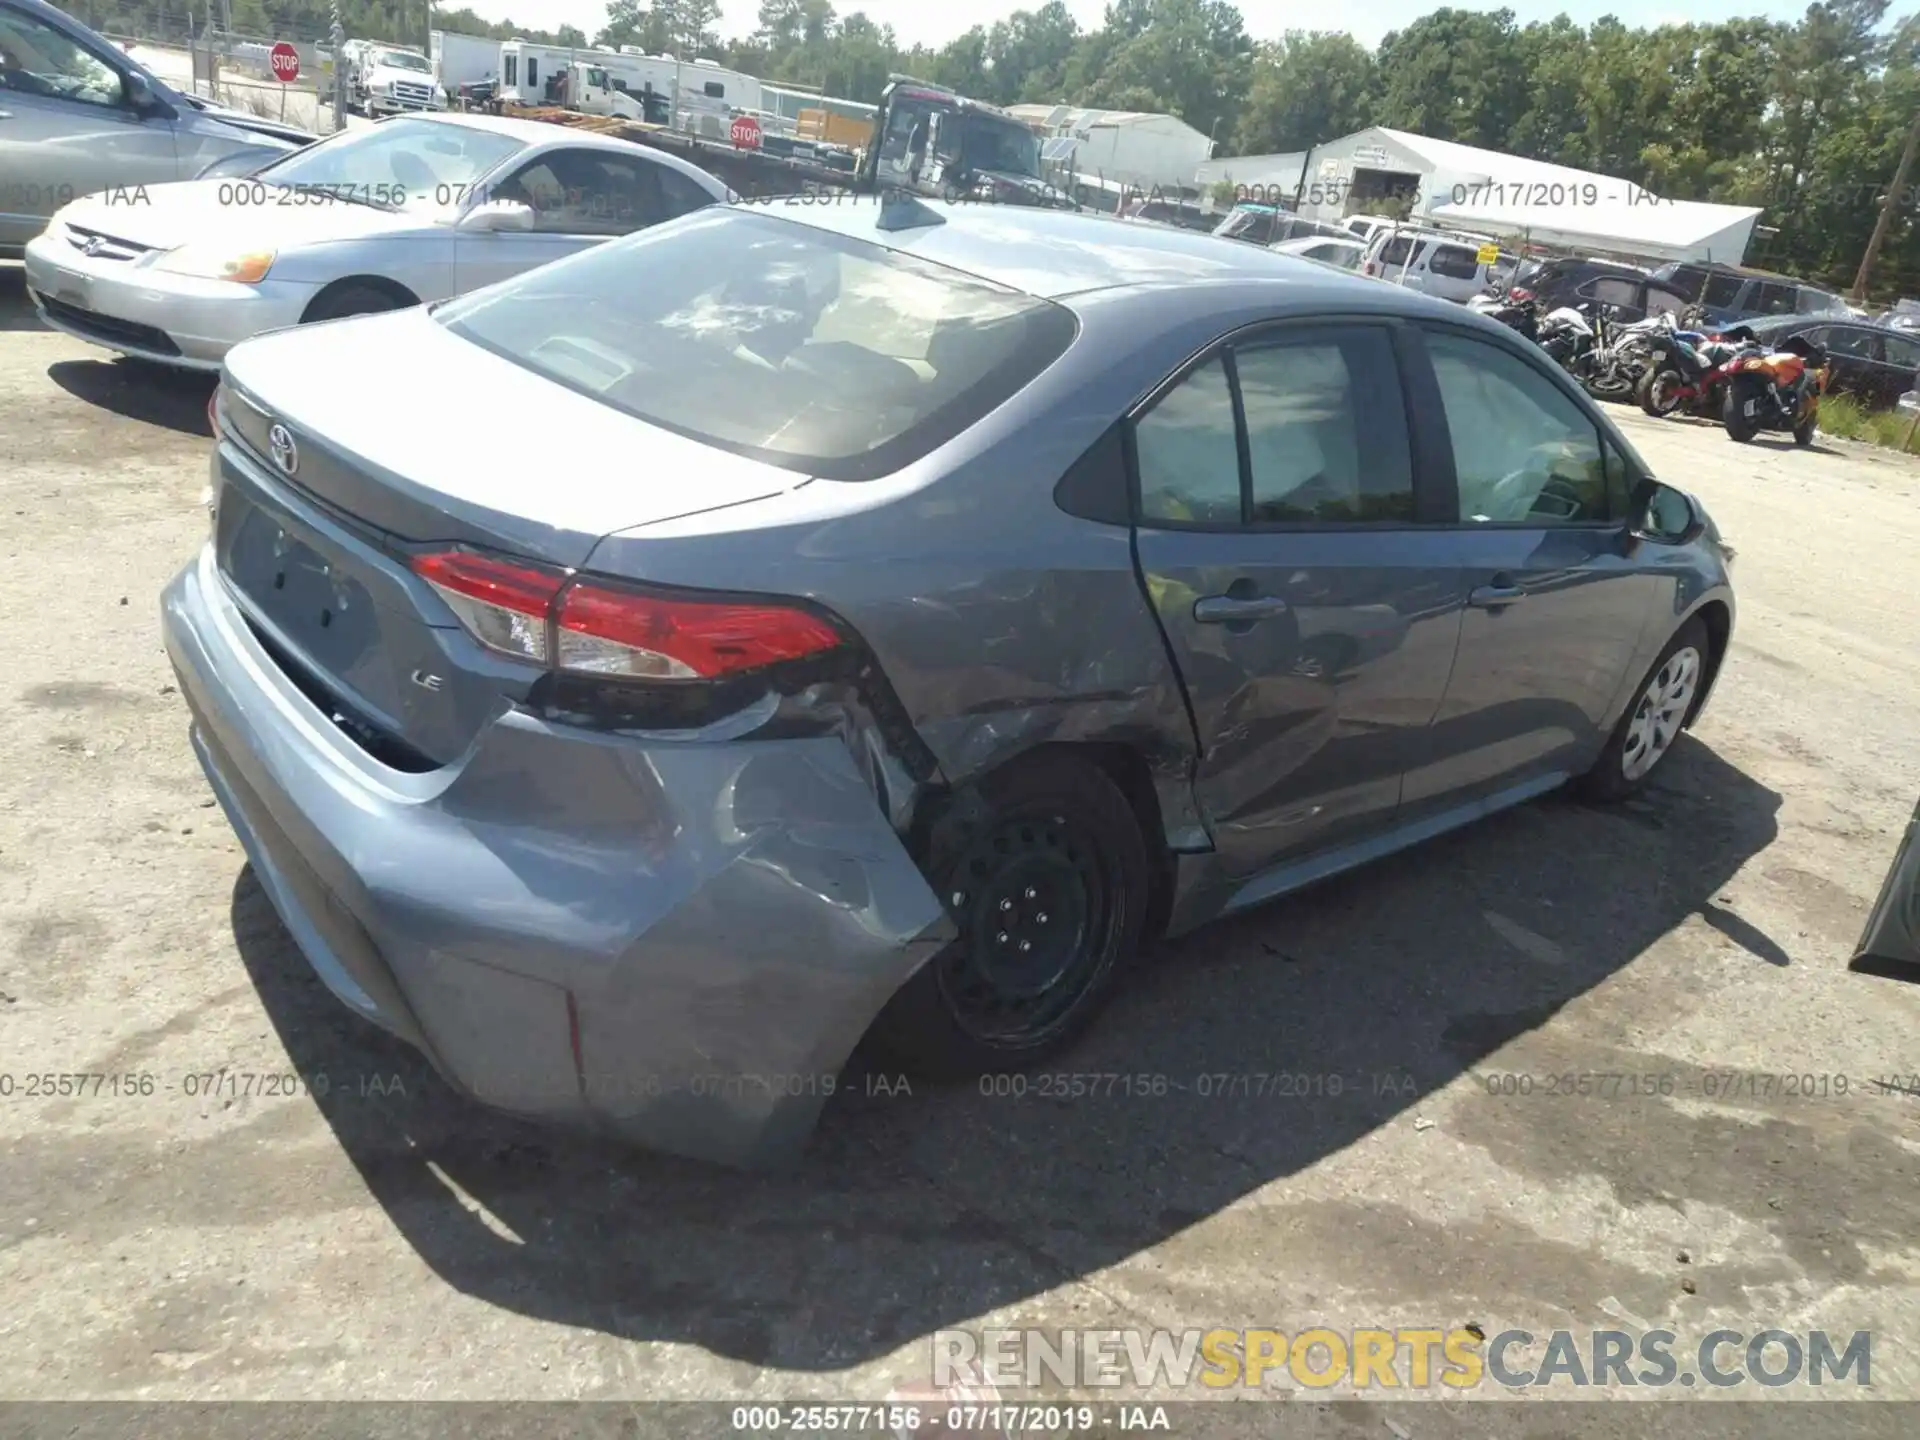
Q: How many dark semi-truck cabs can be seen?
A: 1